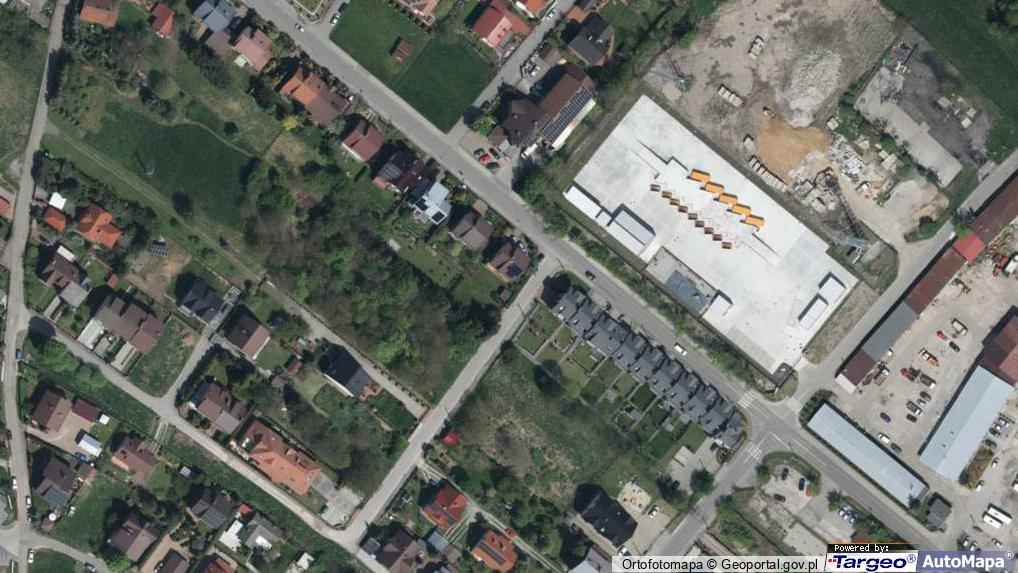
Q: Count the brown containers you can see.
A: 9